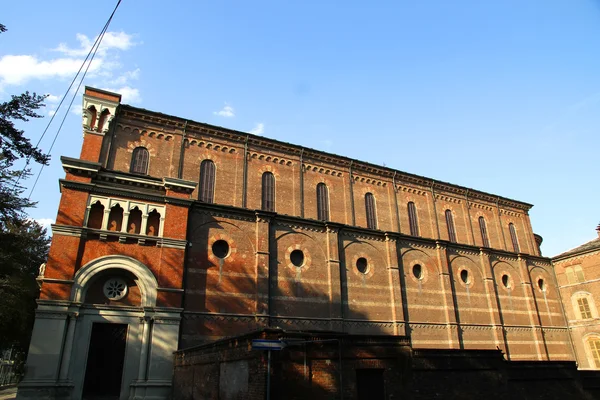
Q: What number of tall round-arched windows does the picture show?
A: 9